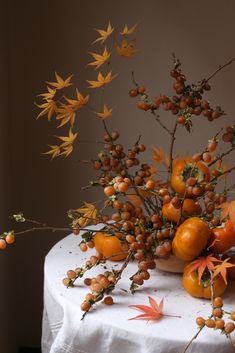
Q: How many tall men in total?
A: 0